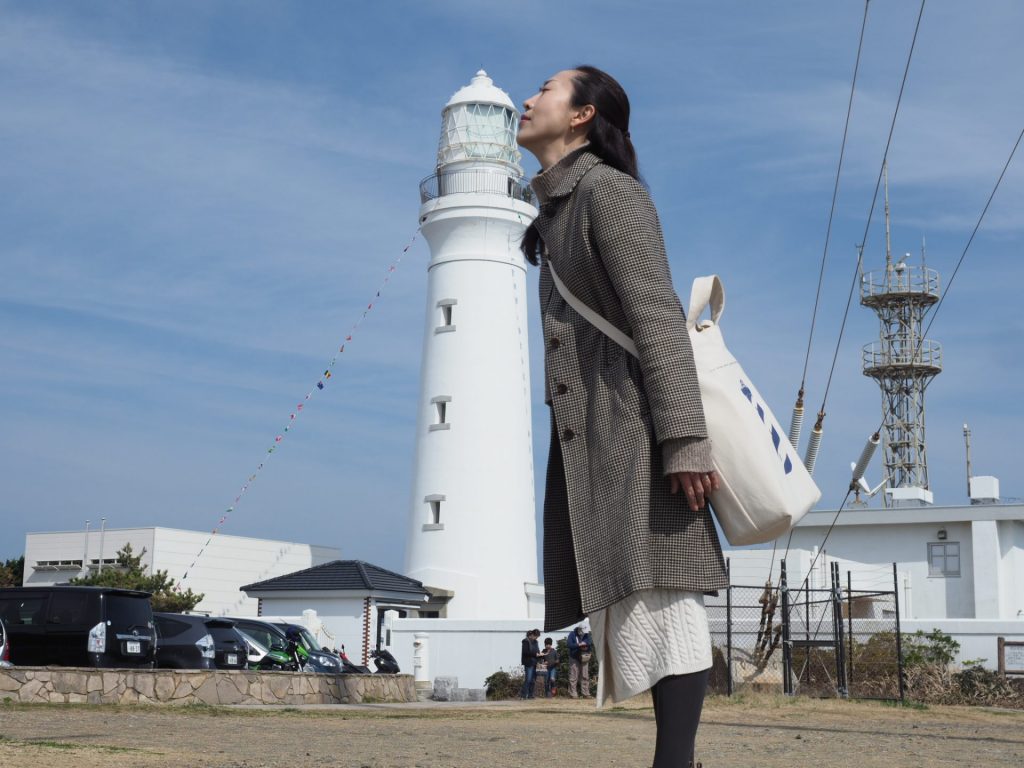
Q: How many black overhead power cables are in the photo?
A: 3